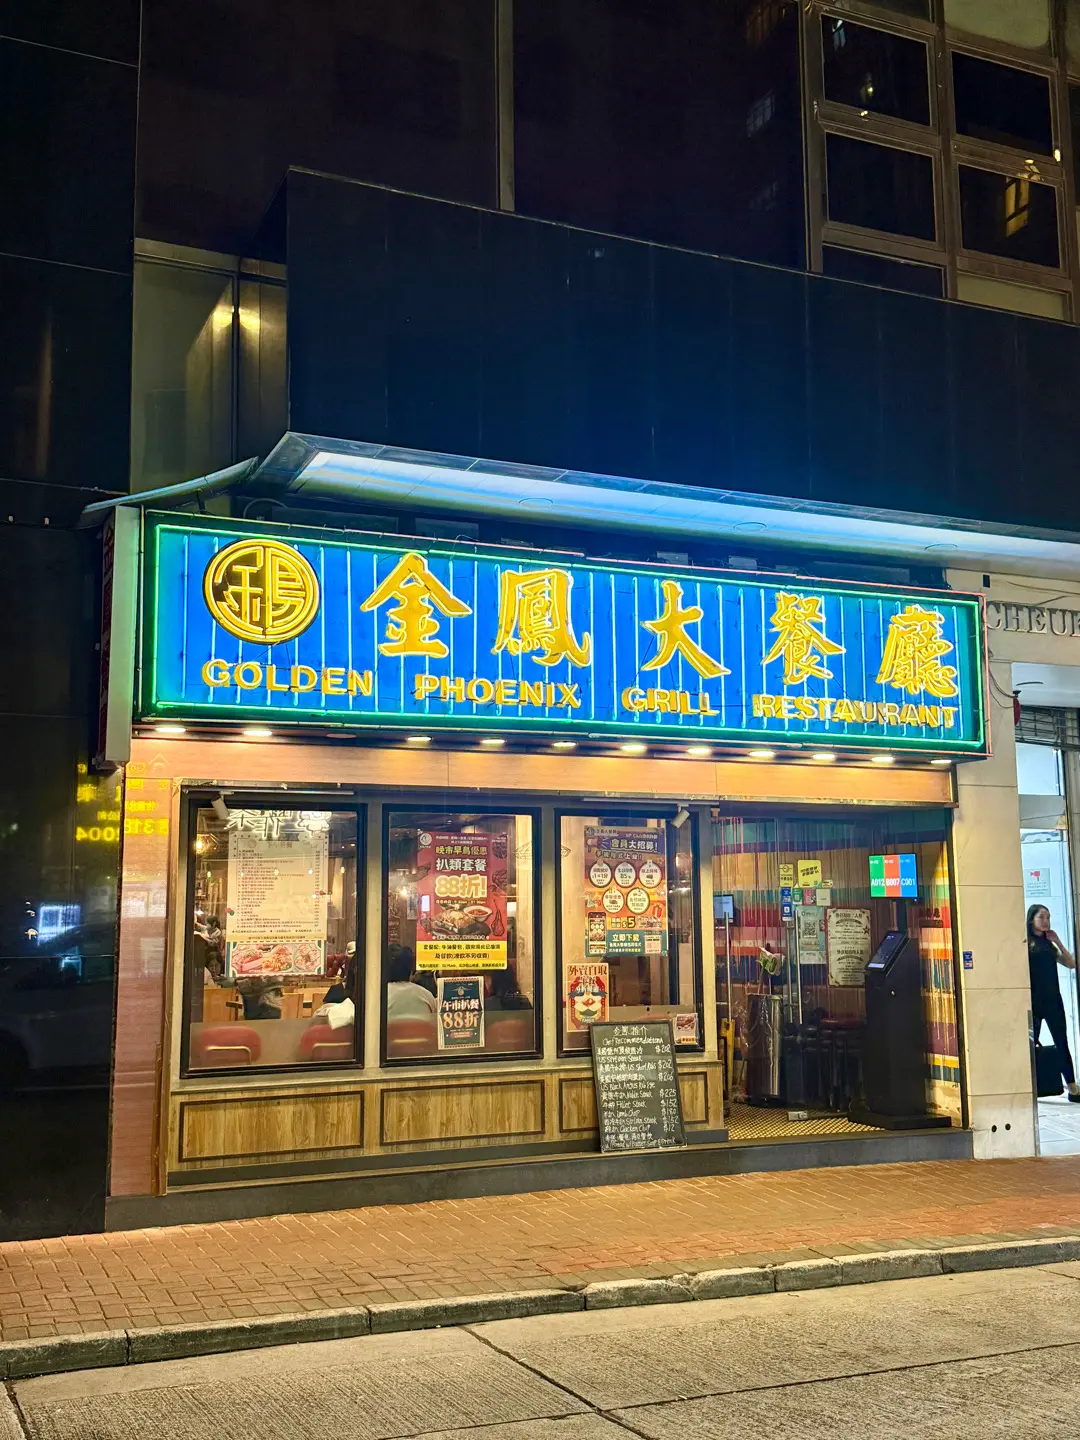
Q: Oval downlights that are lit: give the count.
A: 11